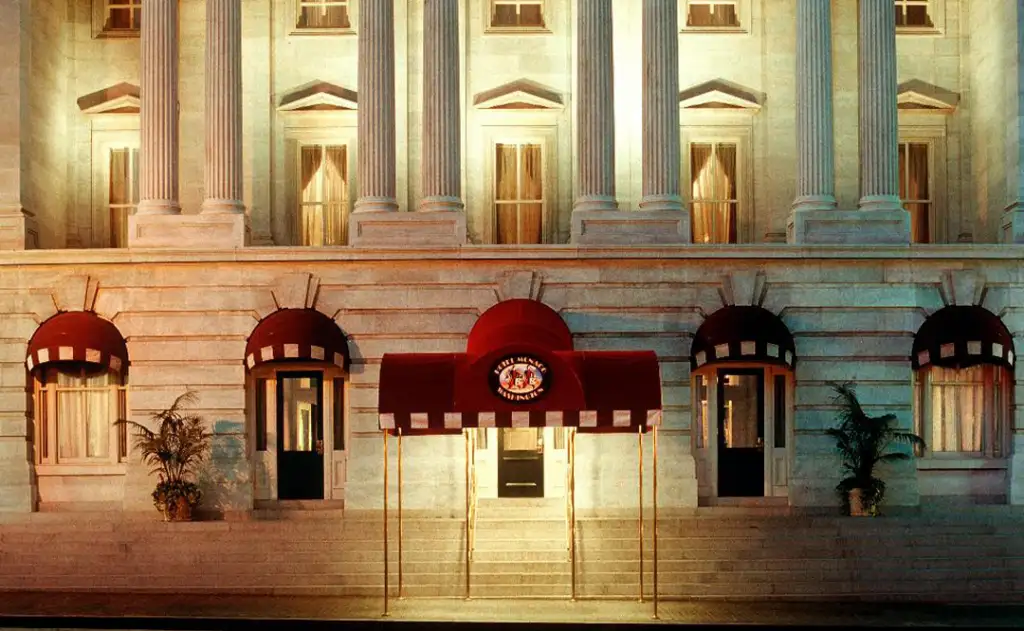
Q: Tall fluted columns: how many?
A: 8